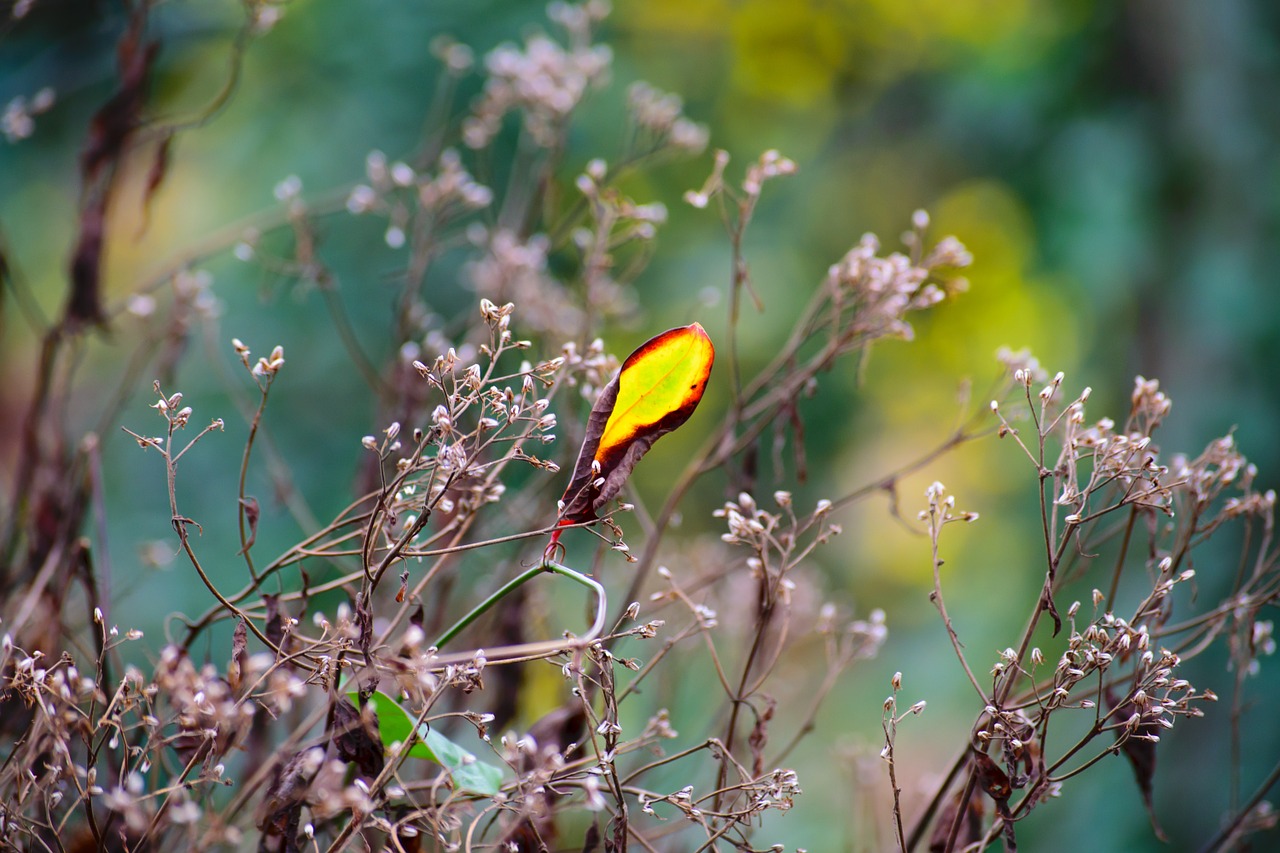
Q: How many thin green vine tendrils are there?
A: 1